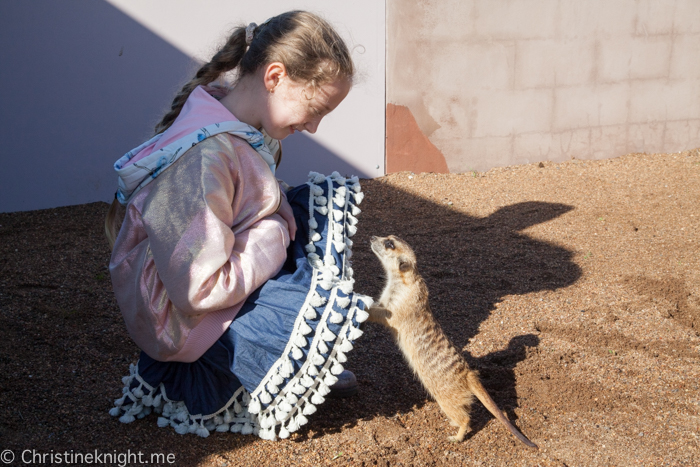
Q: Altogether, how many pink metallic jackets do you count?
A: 1